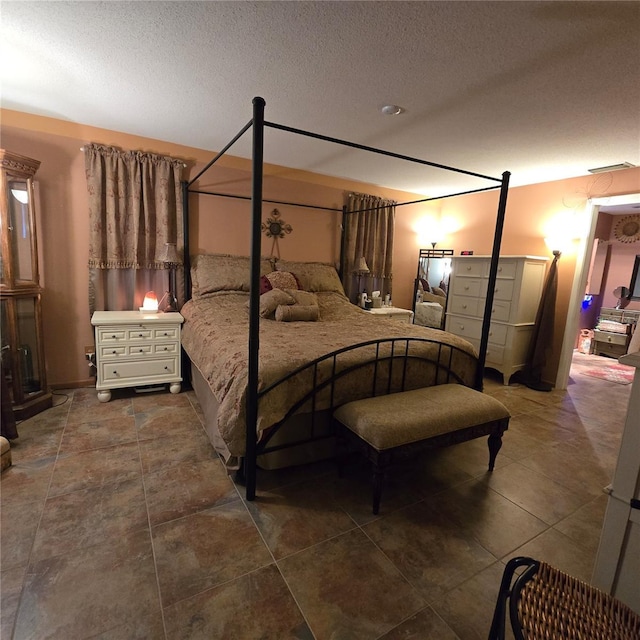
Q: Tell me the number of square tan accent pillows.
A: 2